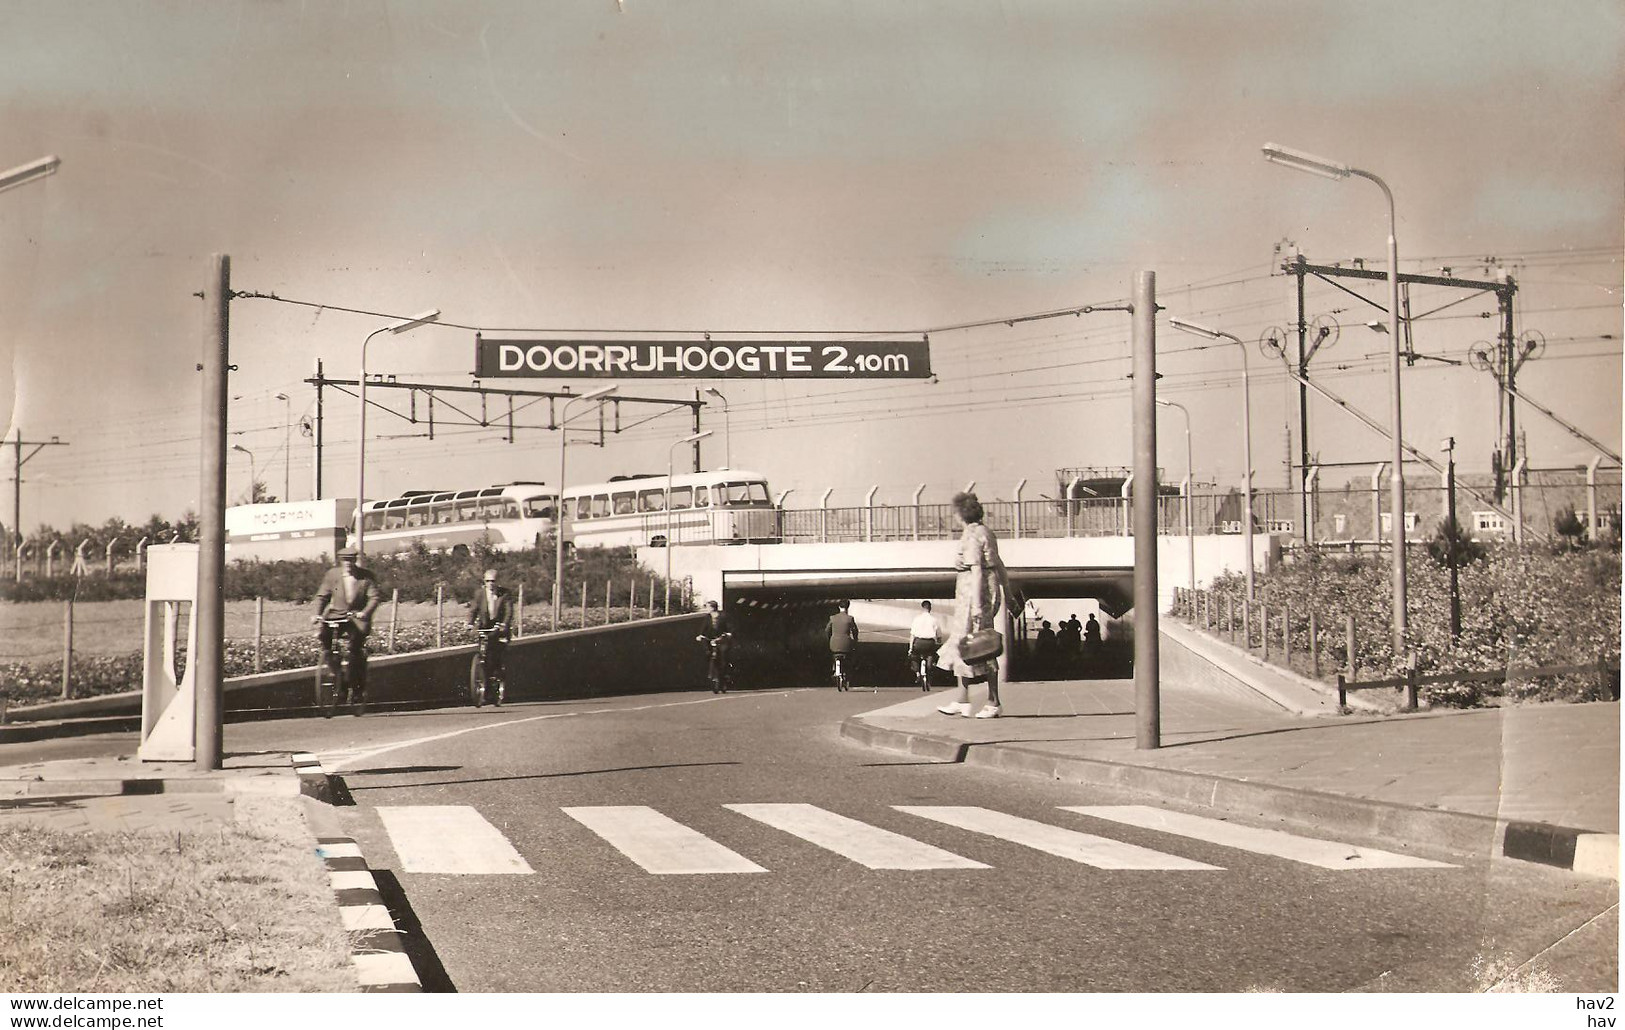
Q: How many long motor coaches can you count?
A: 2